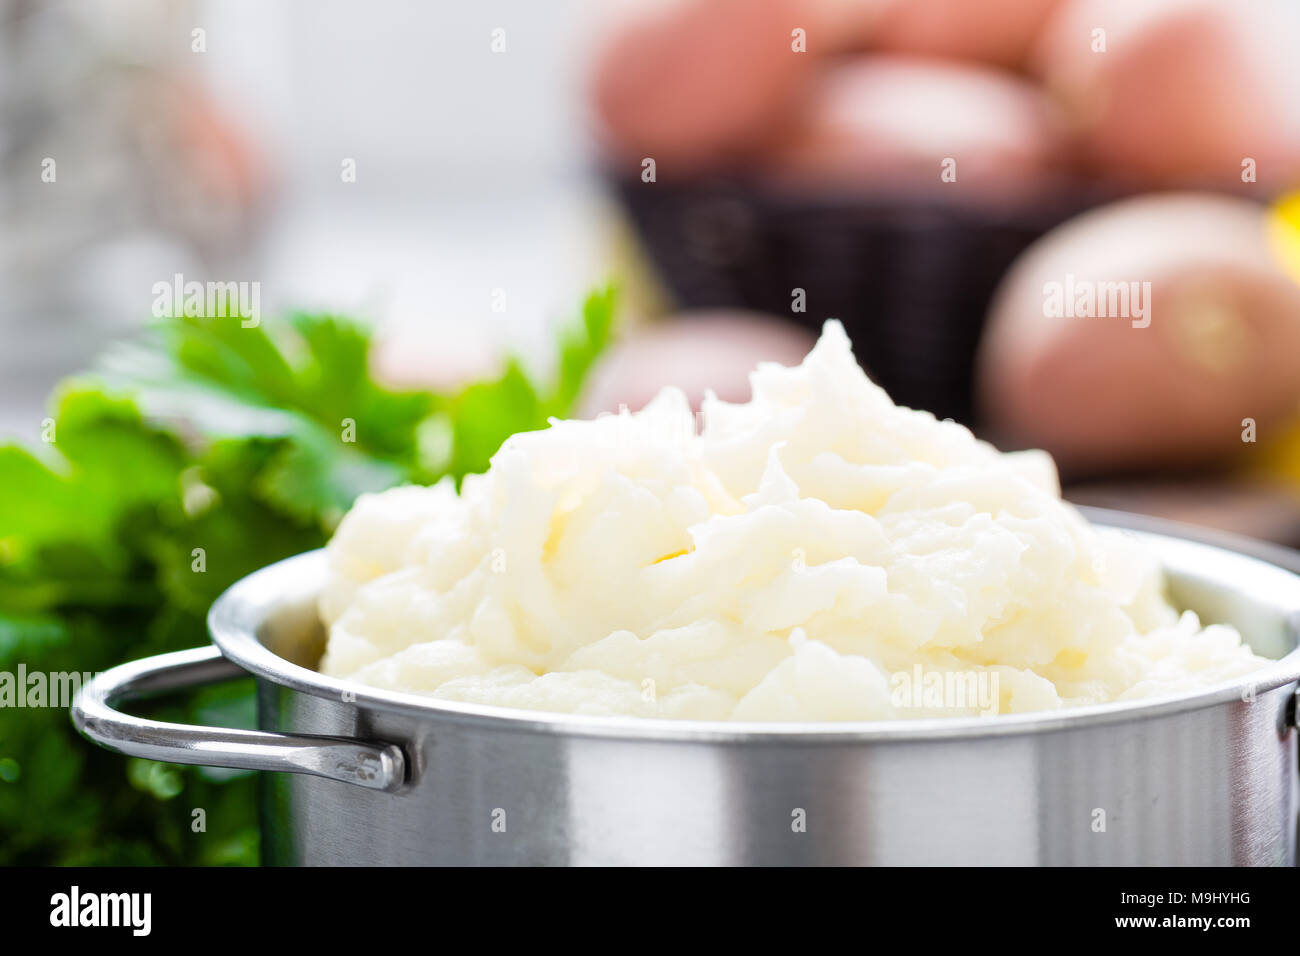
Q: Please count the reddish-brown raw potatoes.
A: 6